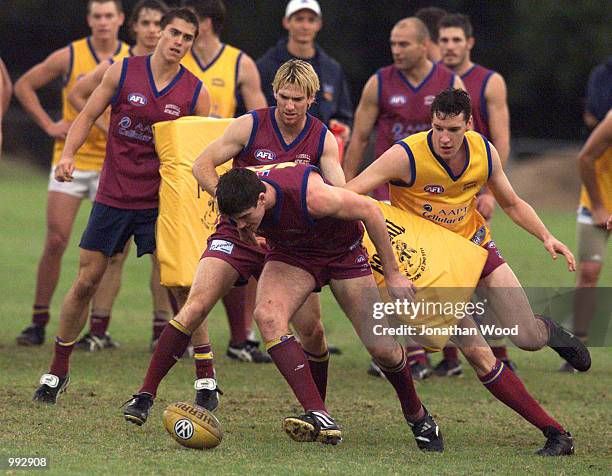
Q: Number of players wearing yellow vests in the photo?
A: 5